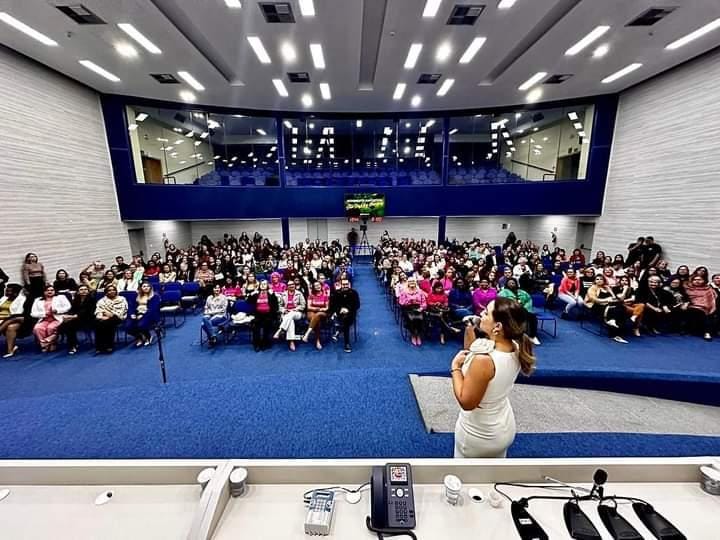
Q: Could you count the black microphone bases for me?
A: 4